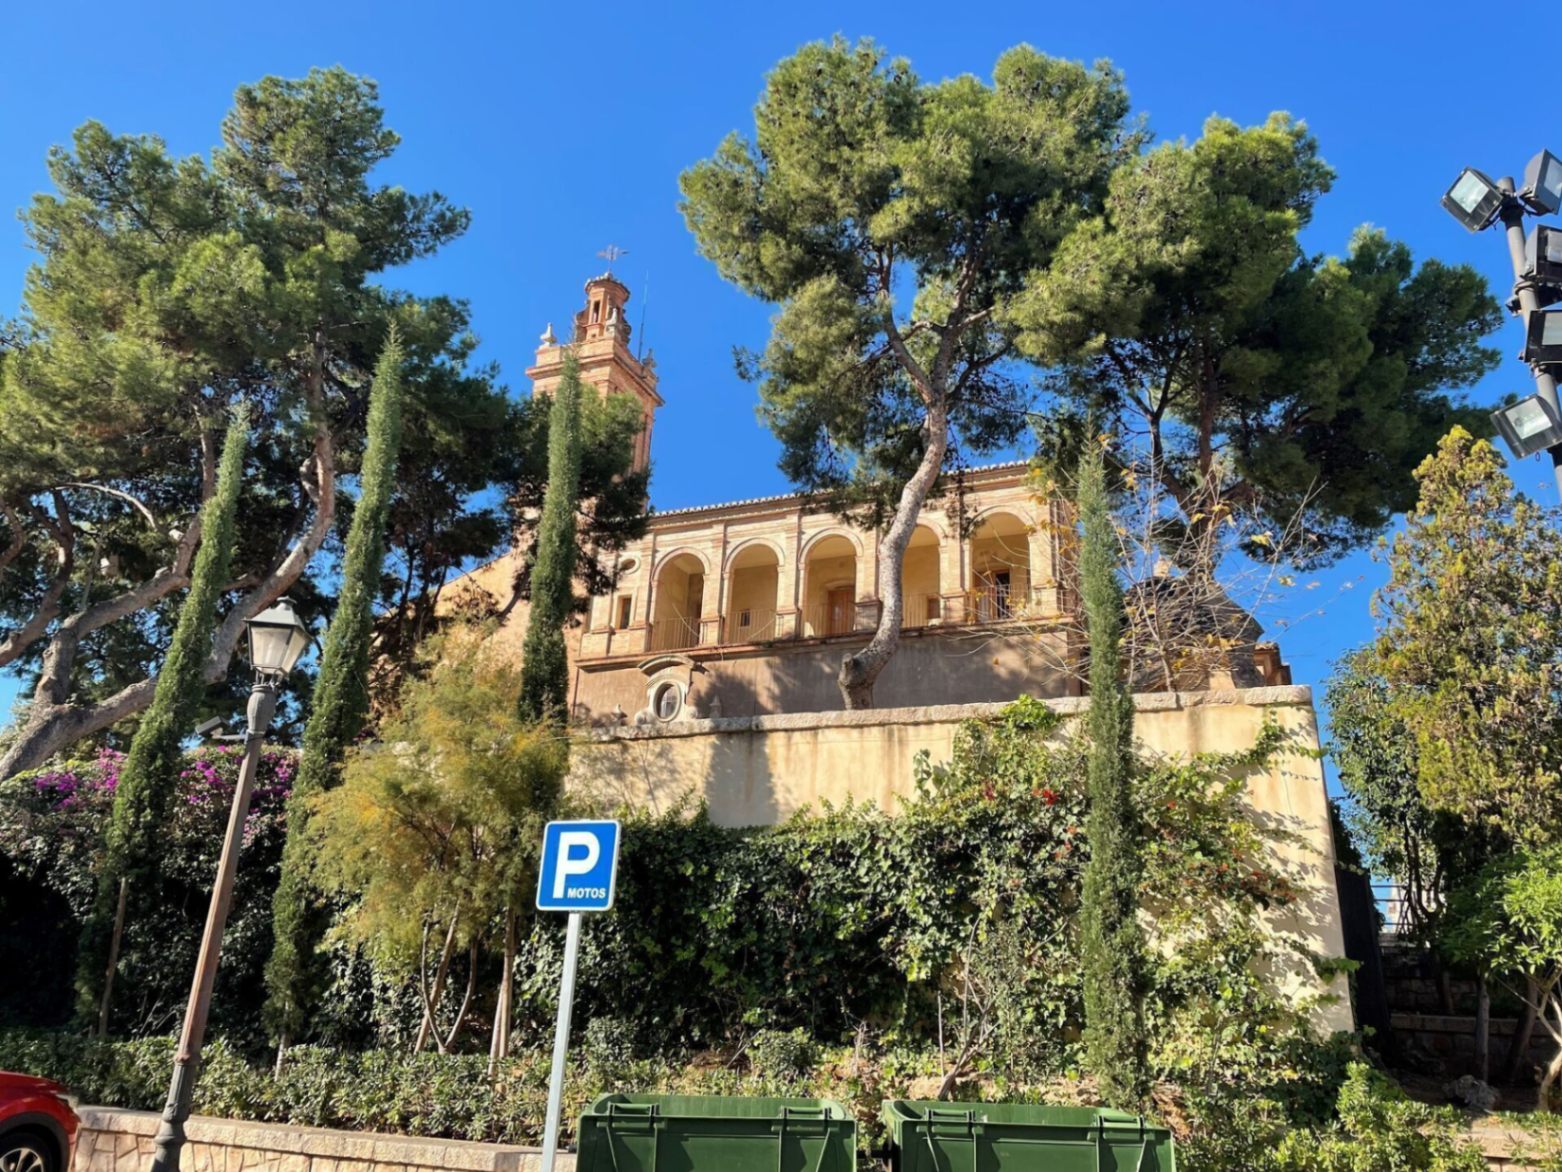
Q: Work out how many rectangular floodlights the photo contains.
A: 5